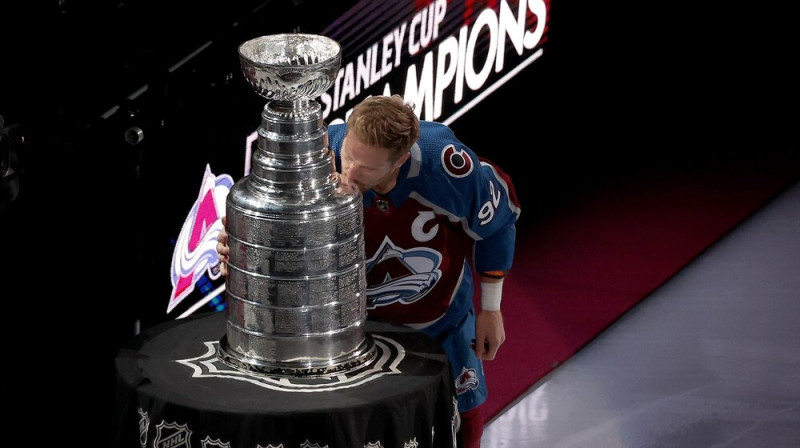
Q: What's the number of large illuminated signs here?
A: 1